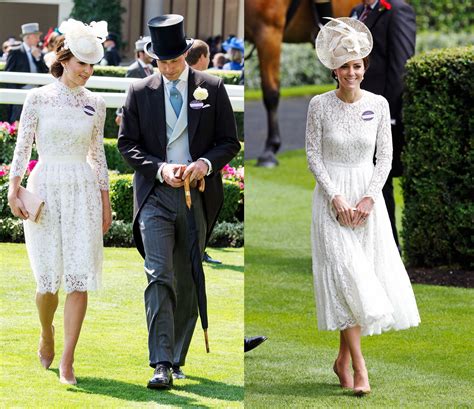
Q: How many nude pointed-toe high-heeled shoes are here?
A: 4